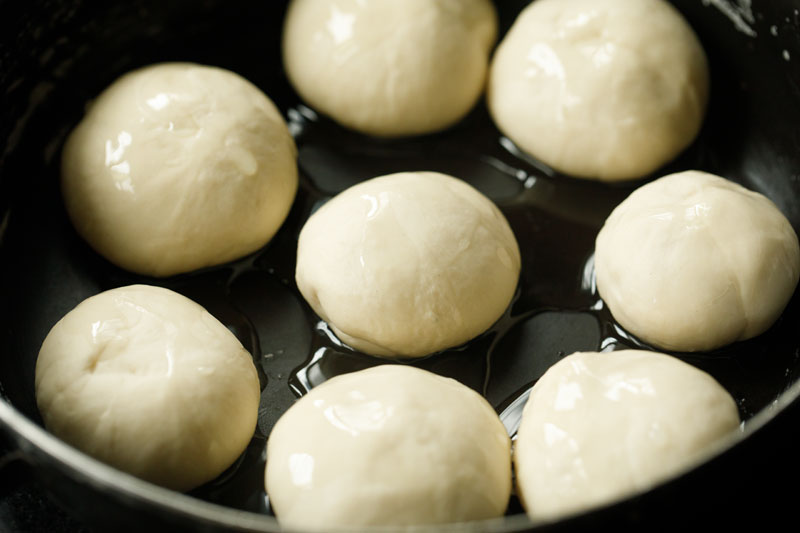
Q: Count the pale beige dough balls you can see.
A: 8